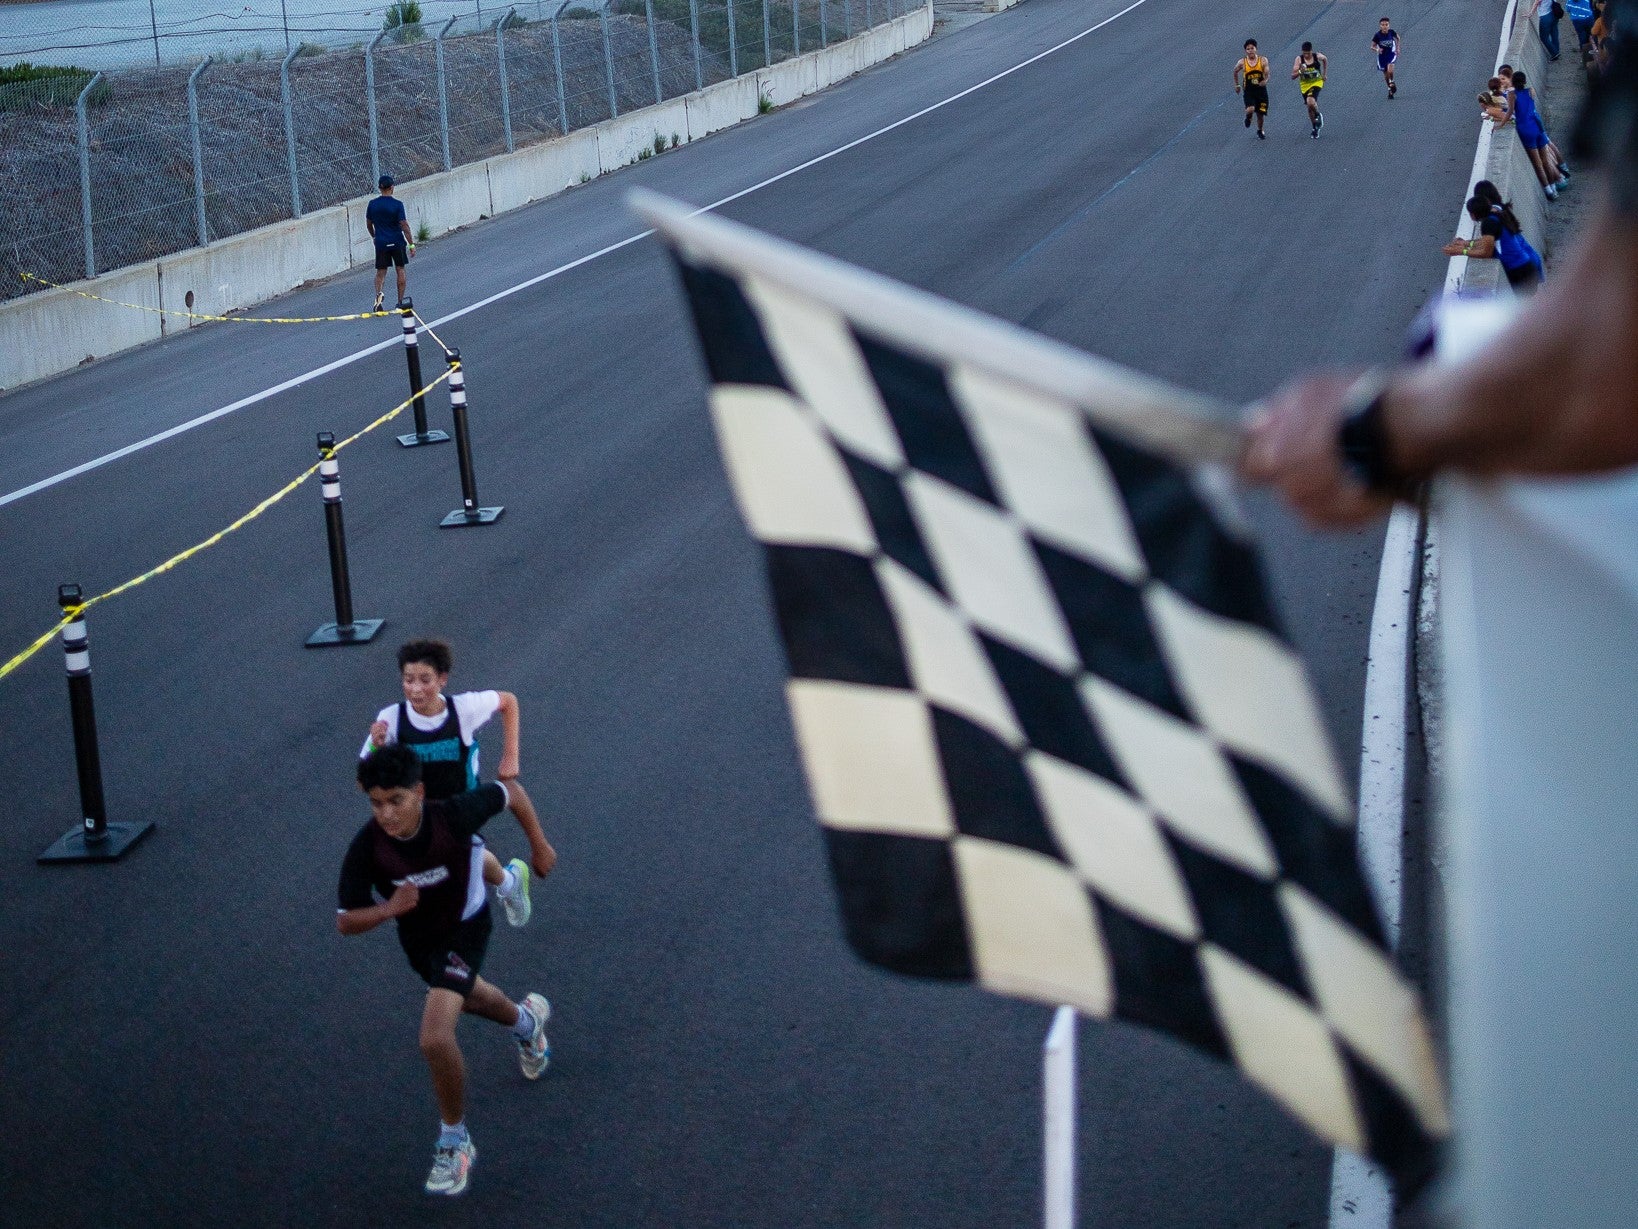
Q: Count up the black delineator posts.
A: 4